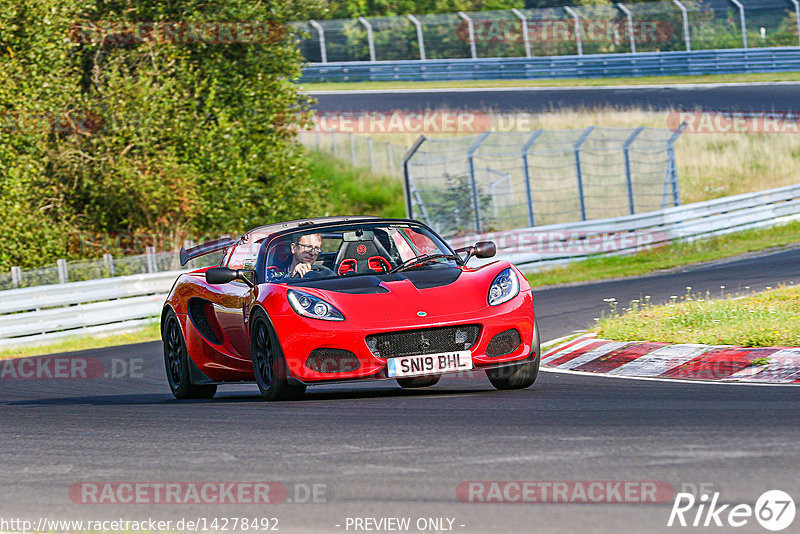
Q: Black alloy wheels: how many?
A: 2